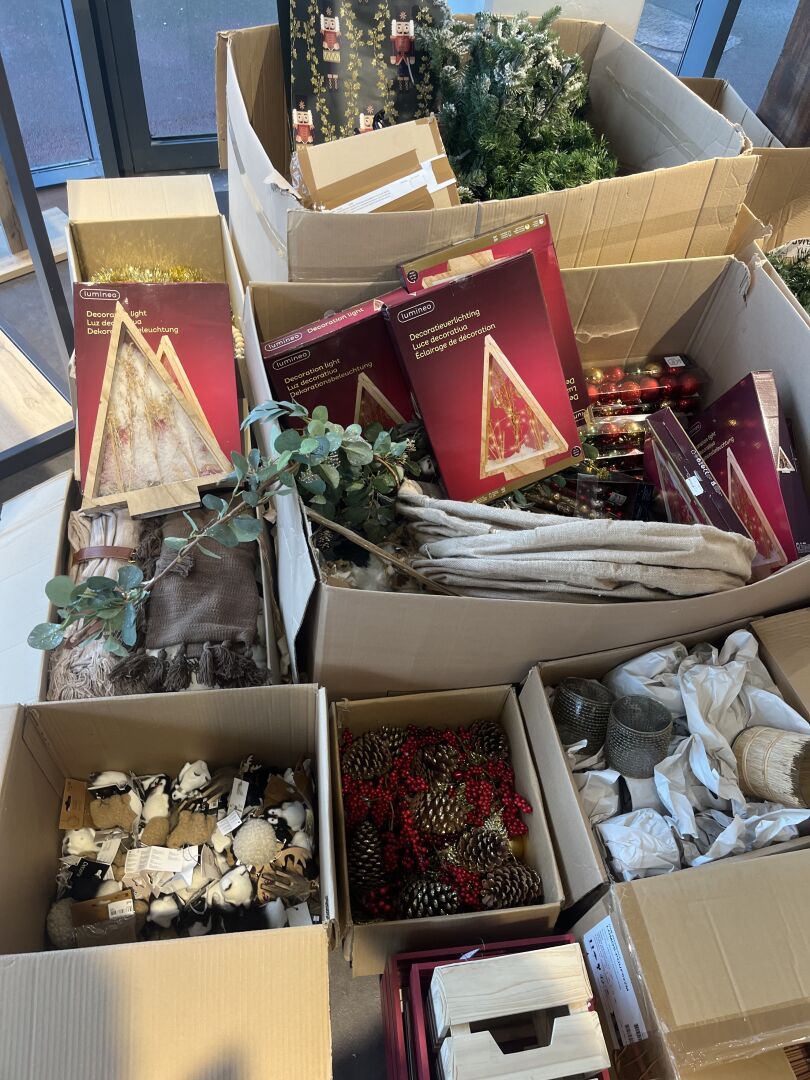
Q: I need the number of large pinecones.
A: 9